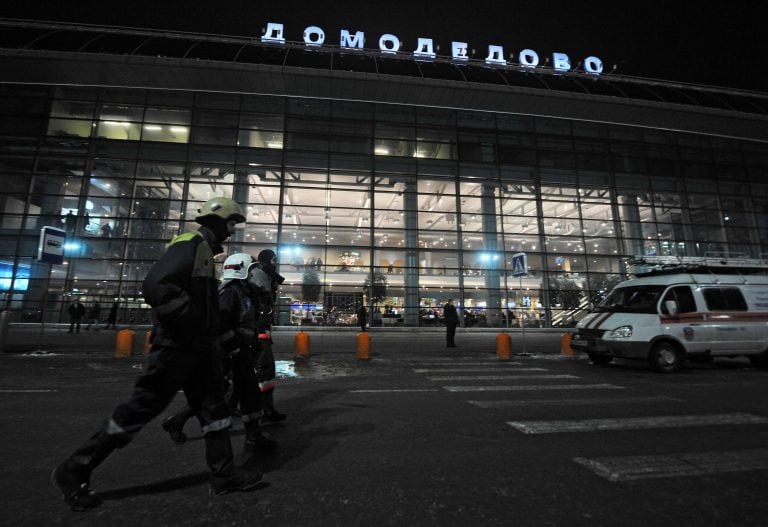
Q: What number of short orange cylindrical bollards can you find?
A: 6